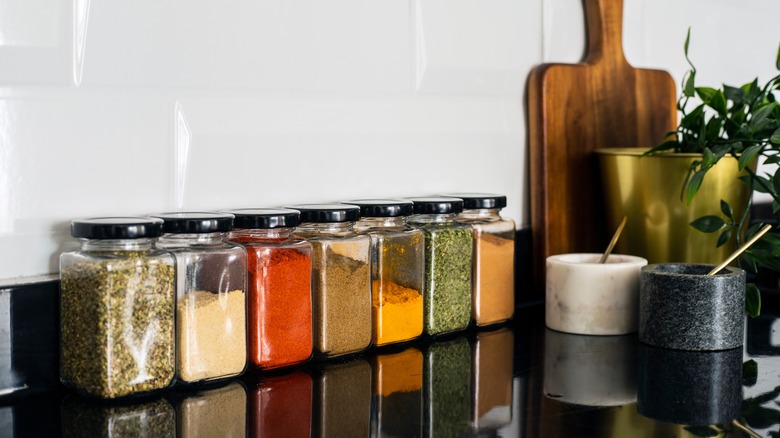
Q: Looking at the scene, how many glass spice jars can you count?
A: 7